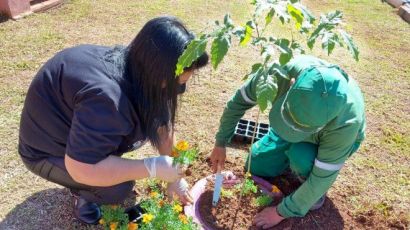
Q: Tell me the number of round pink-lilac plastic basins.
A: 1